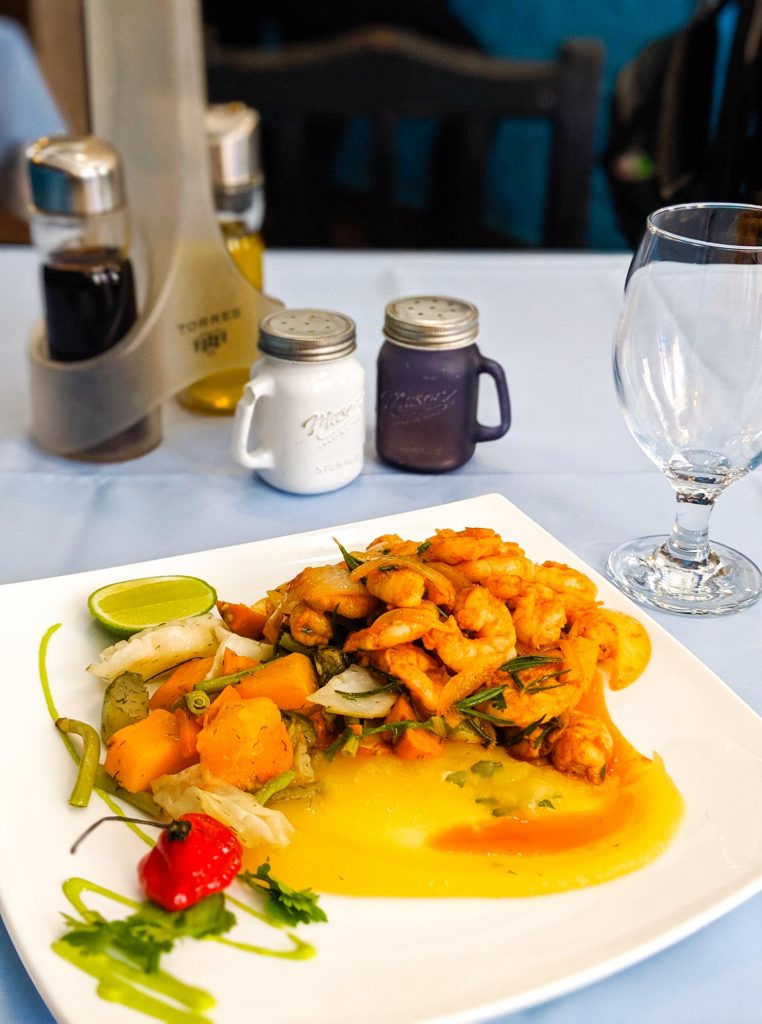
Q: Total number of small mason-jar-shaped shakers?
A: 2